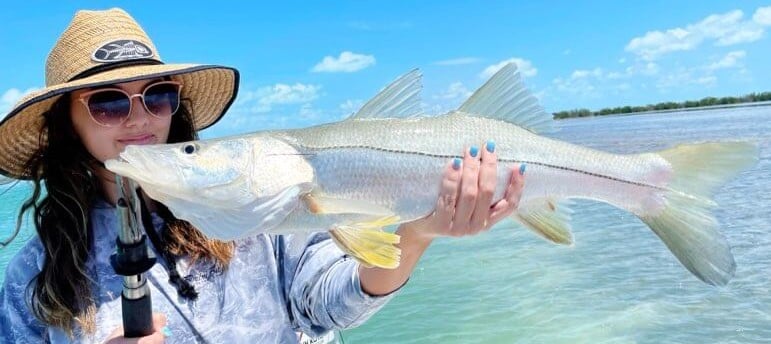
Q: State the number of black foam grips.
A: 1